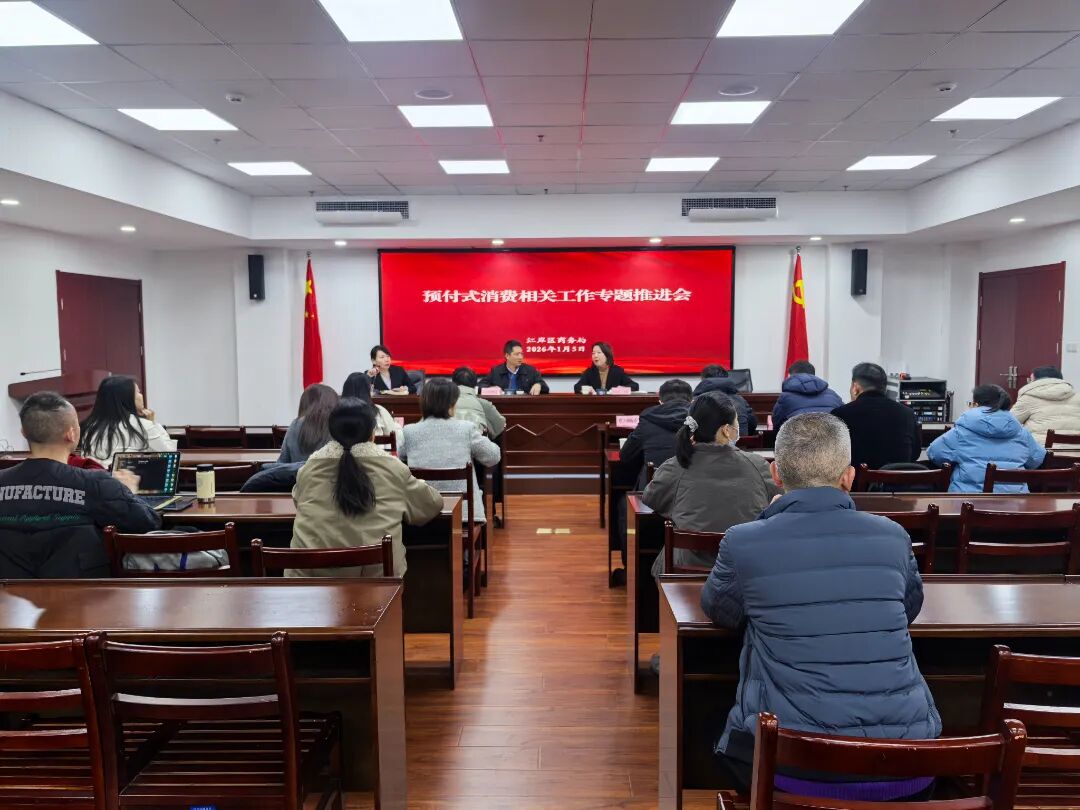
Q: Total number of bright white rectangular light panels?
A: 11